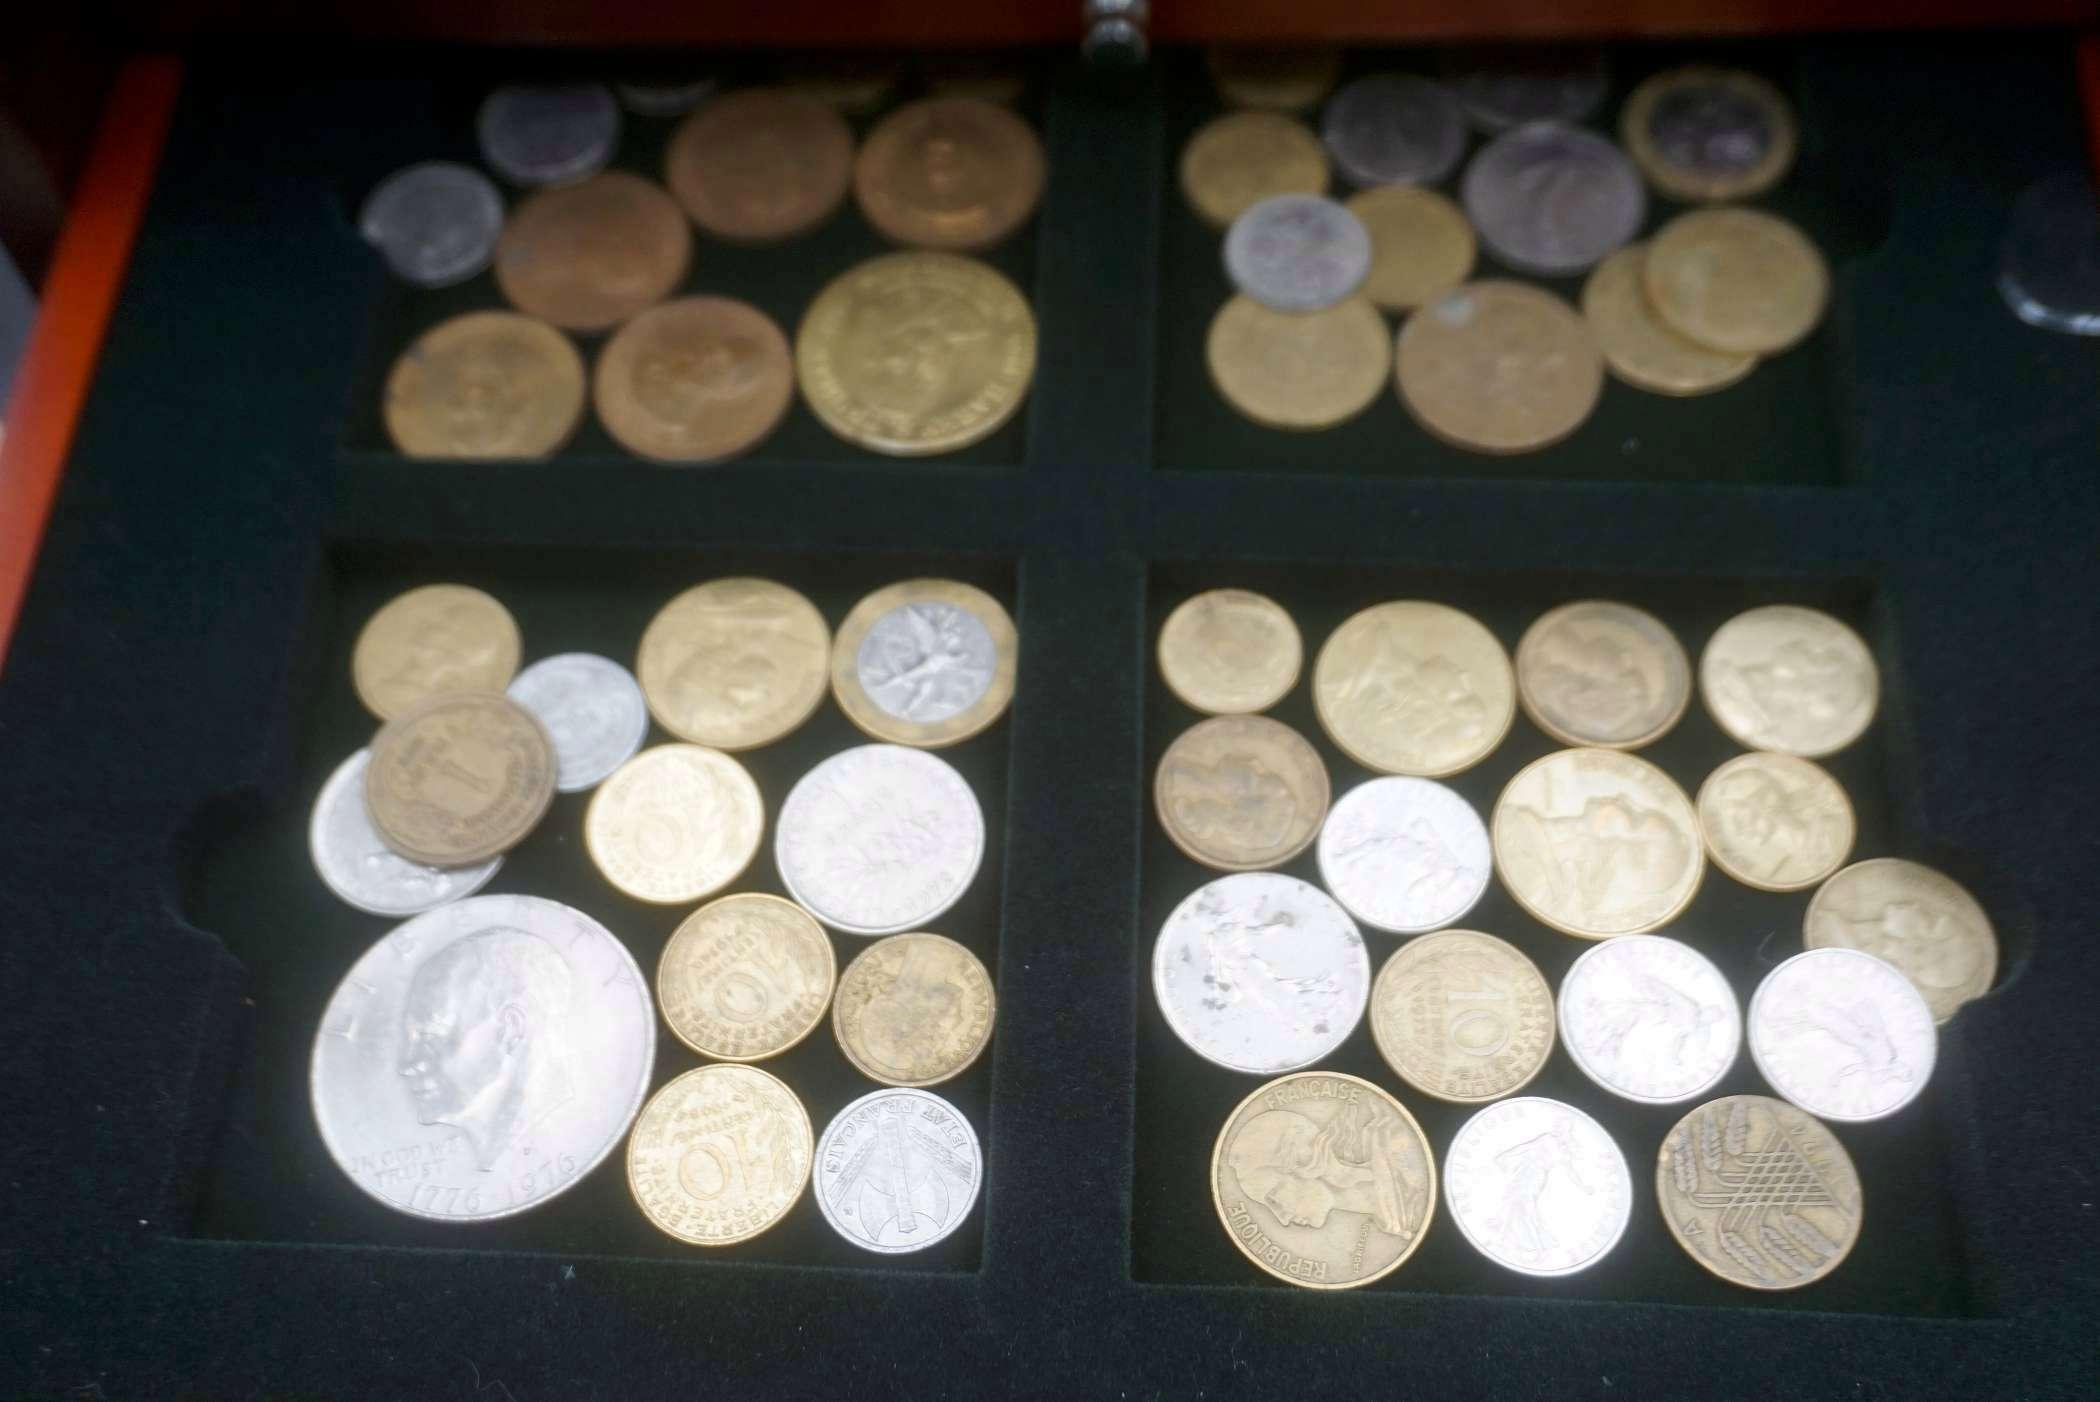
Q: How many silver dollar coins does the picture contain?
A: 1